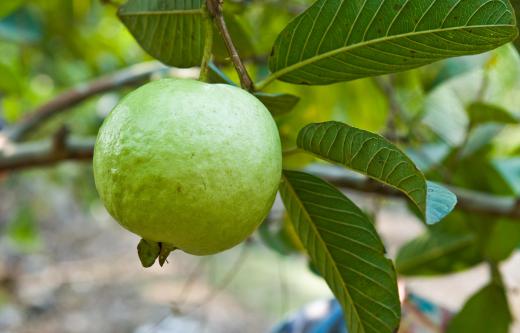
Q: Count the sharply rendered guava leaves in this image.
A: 4